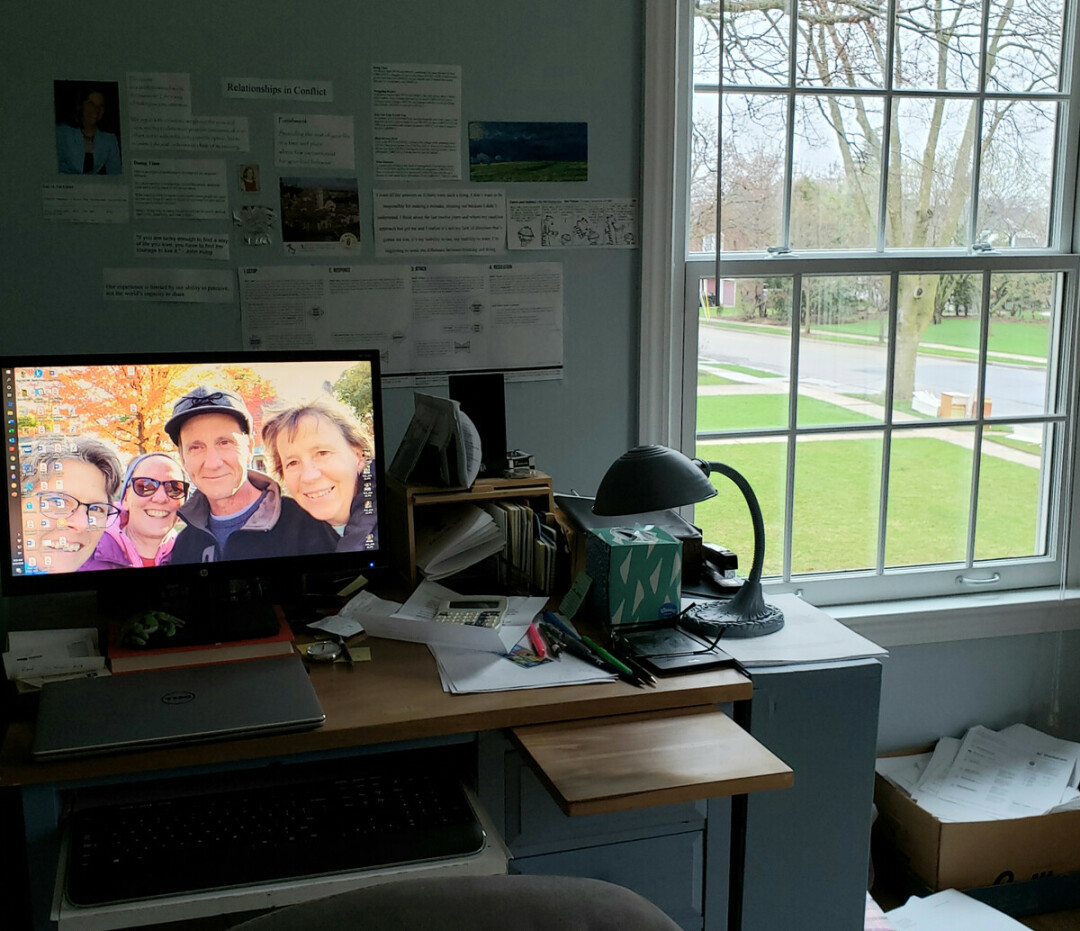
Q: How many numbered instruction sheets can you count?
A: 4